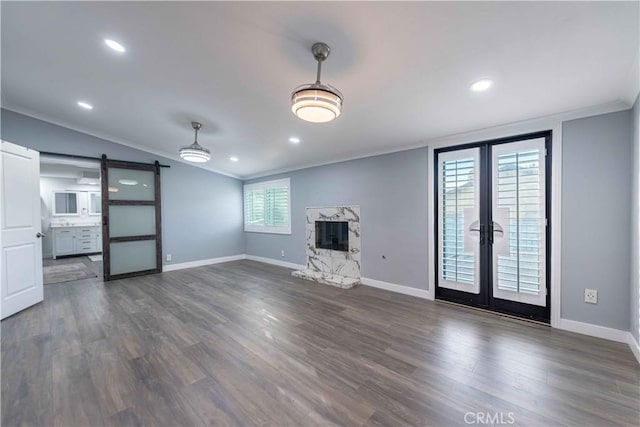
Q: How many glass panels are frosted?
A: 3